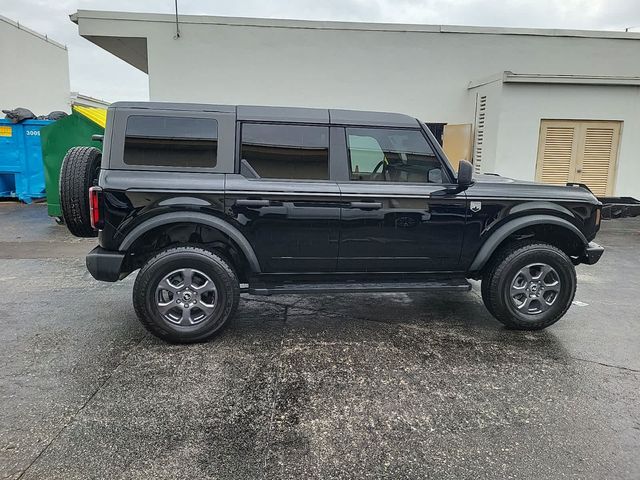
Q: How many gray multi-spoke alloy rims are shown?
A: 2